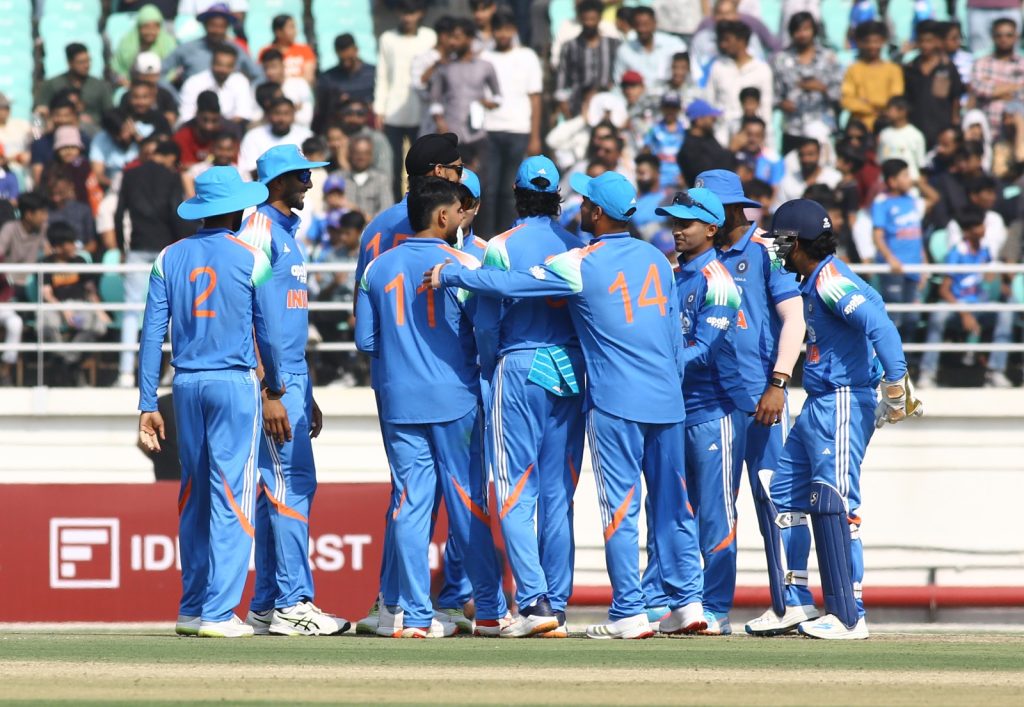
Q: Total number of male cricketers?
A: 10